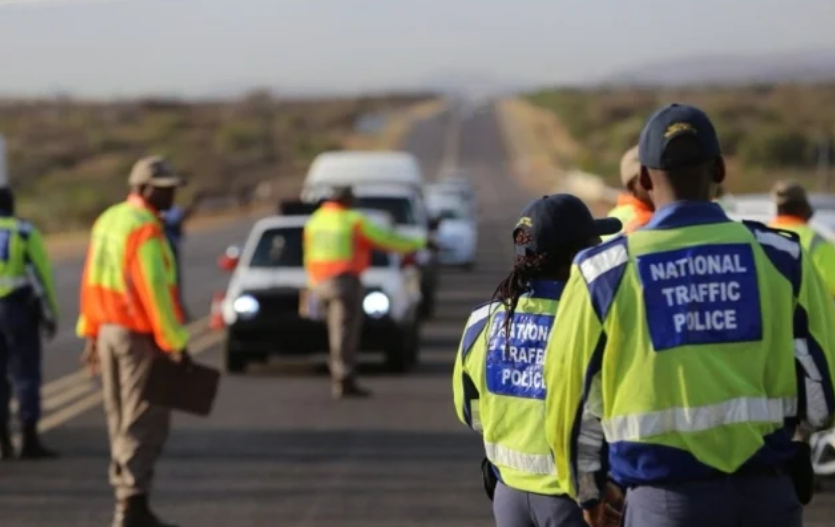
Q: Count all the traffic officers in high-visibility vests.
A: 7